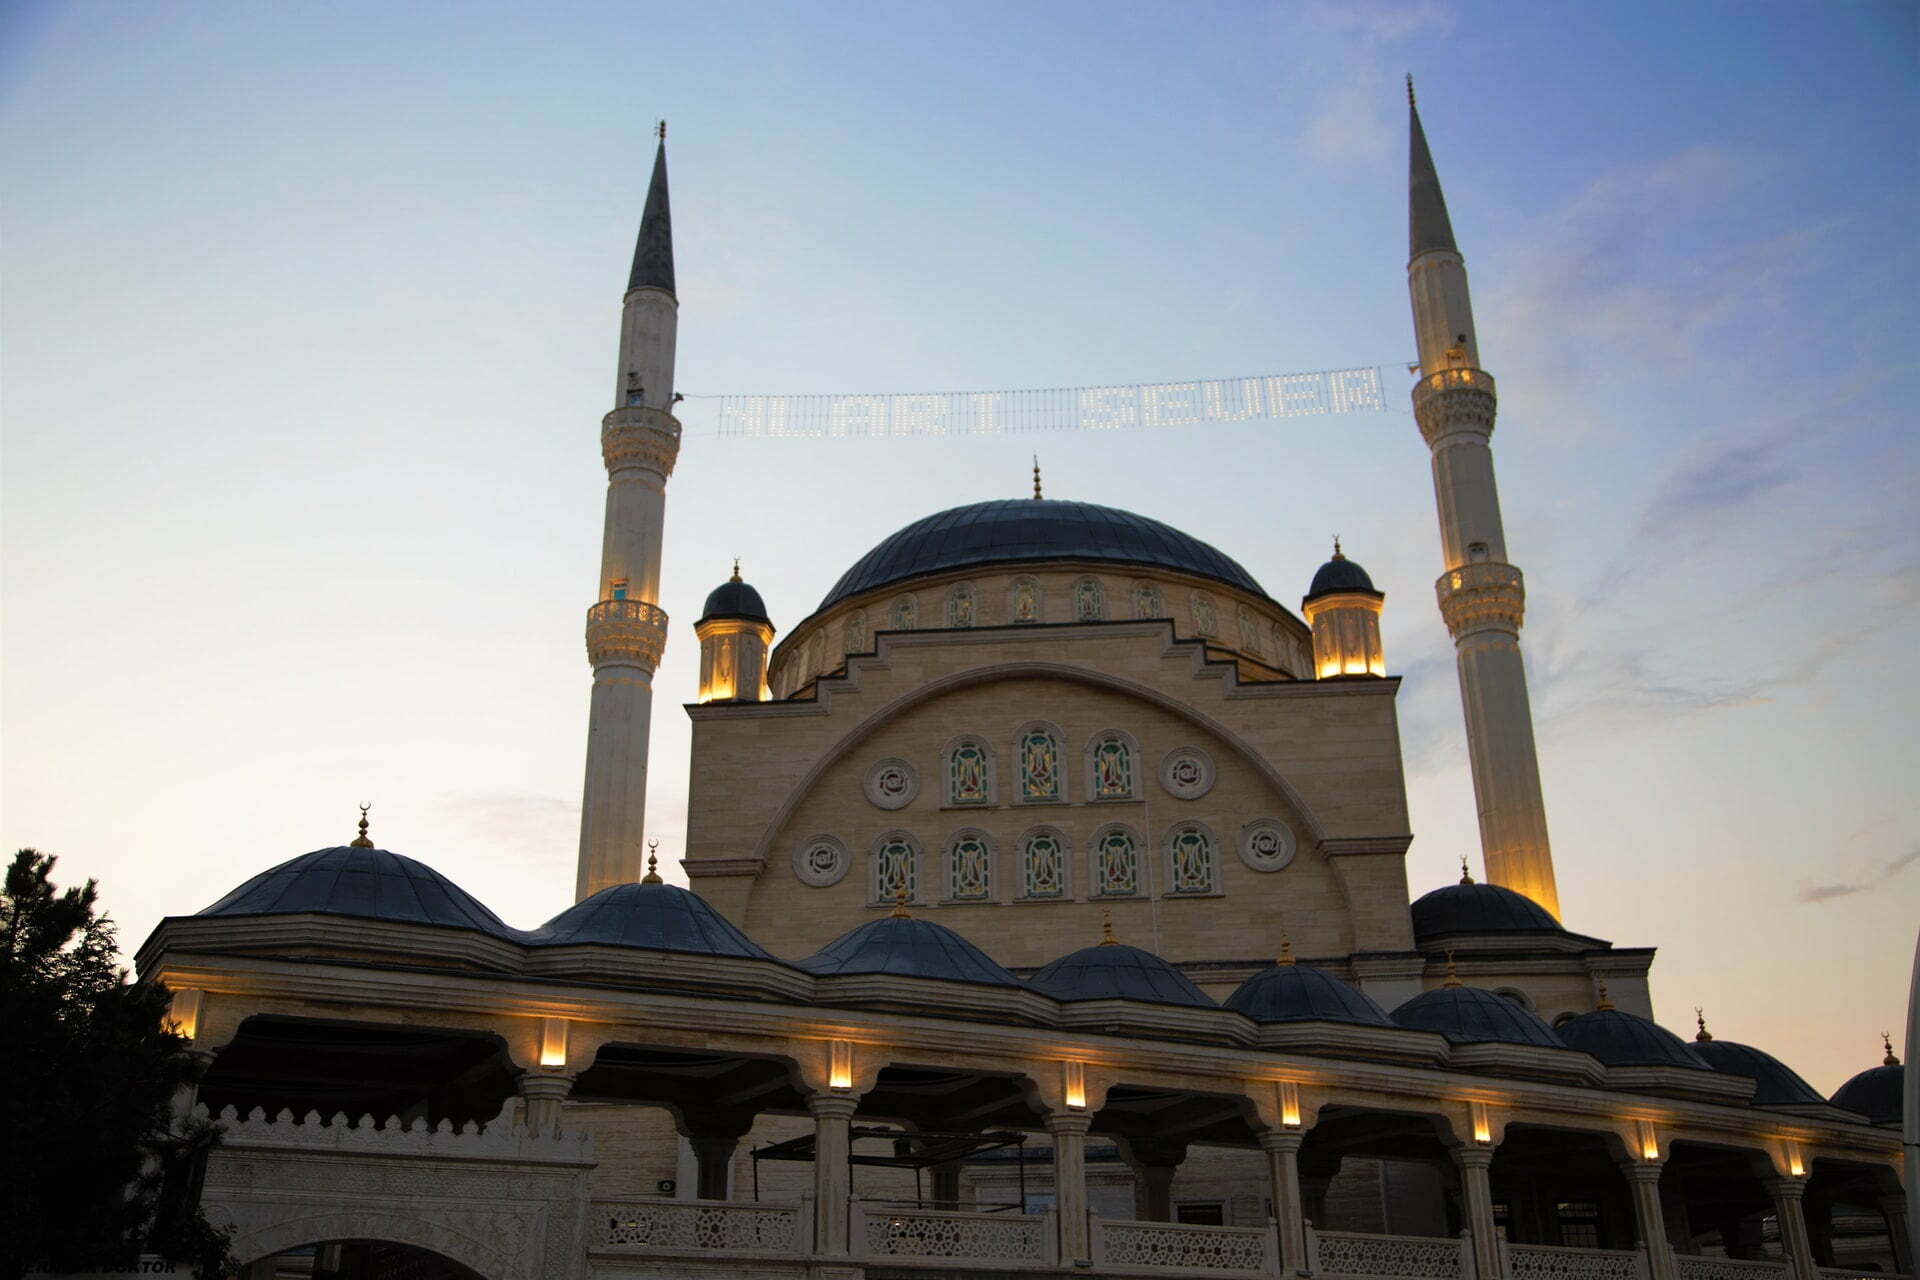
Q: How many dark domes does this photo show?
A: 13